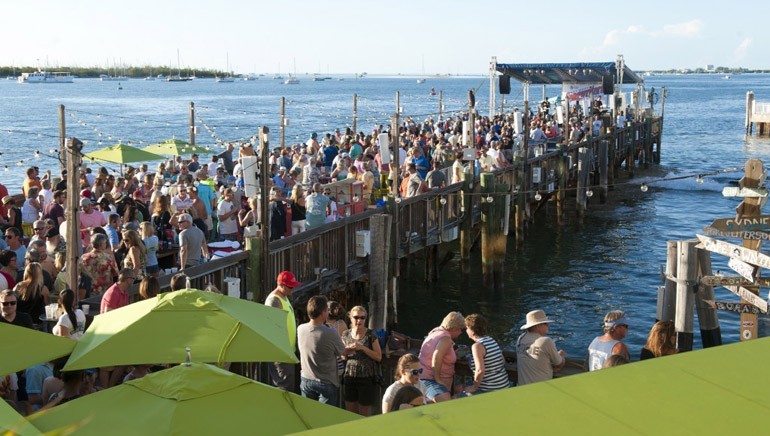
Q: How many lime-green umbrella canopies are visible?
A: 7